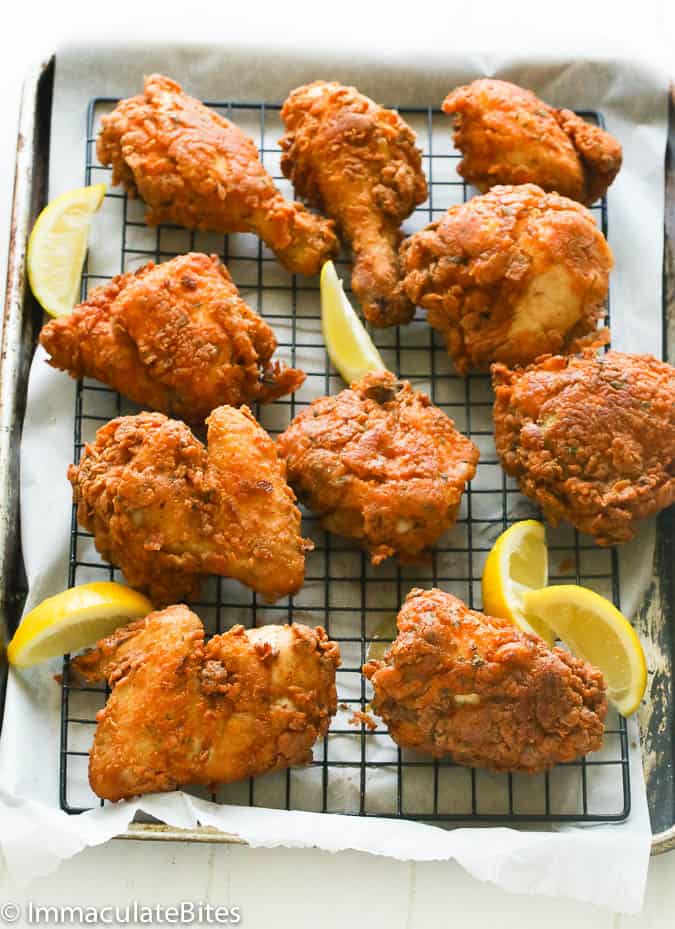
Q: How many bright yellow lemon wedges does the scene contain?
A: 5